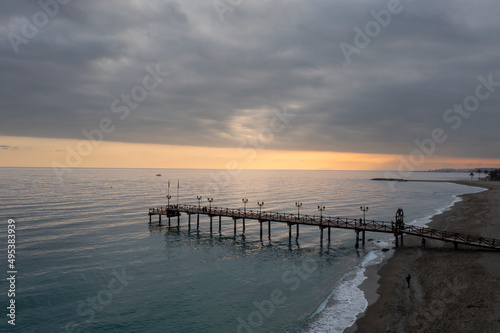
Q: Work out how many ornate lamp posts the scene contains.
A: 8